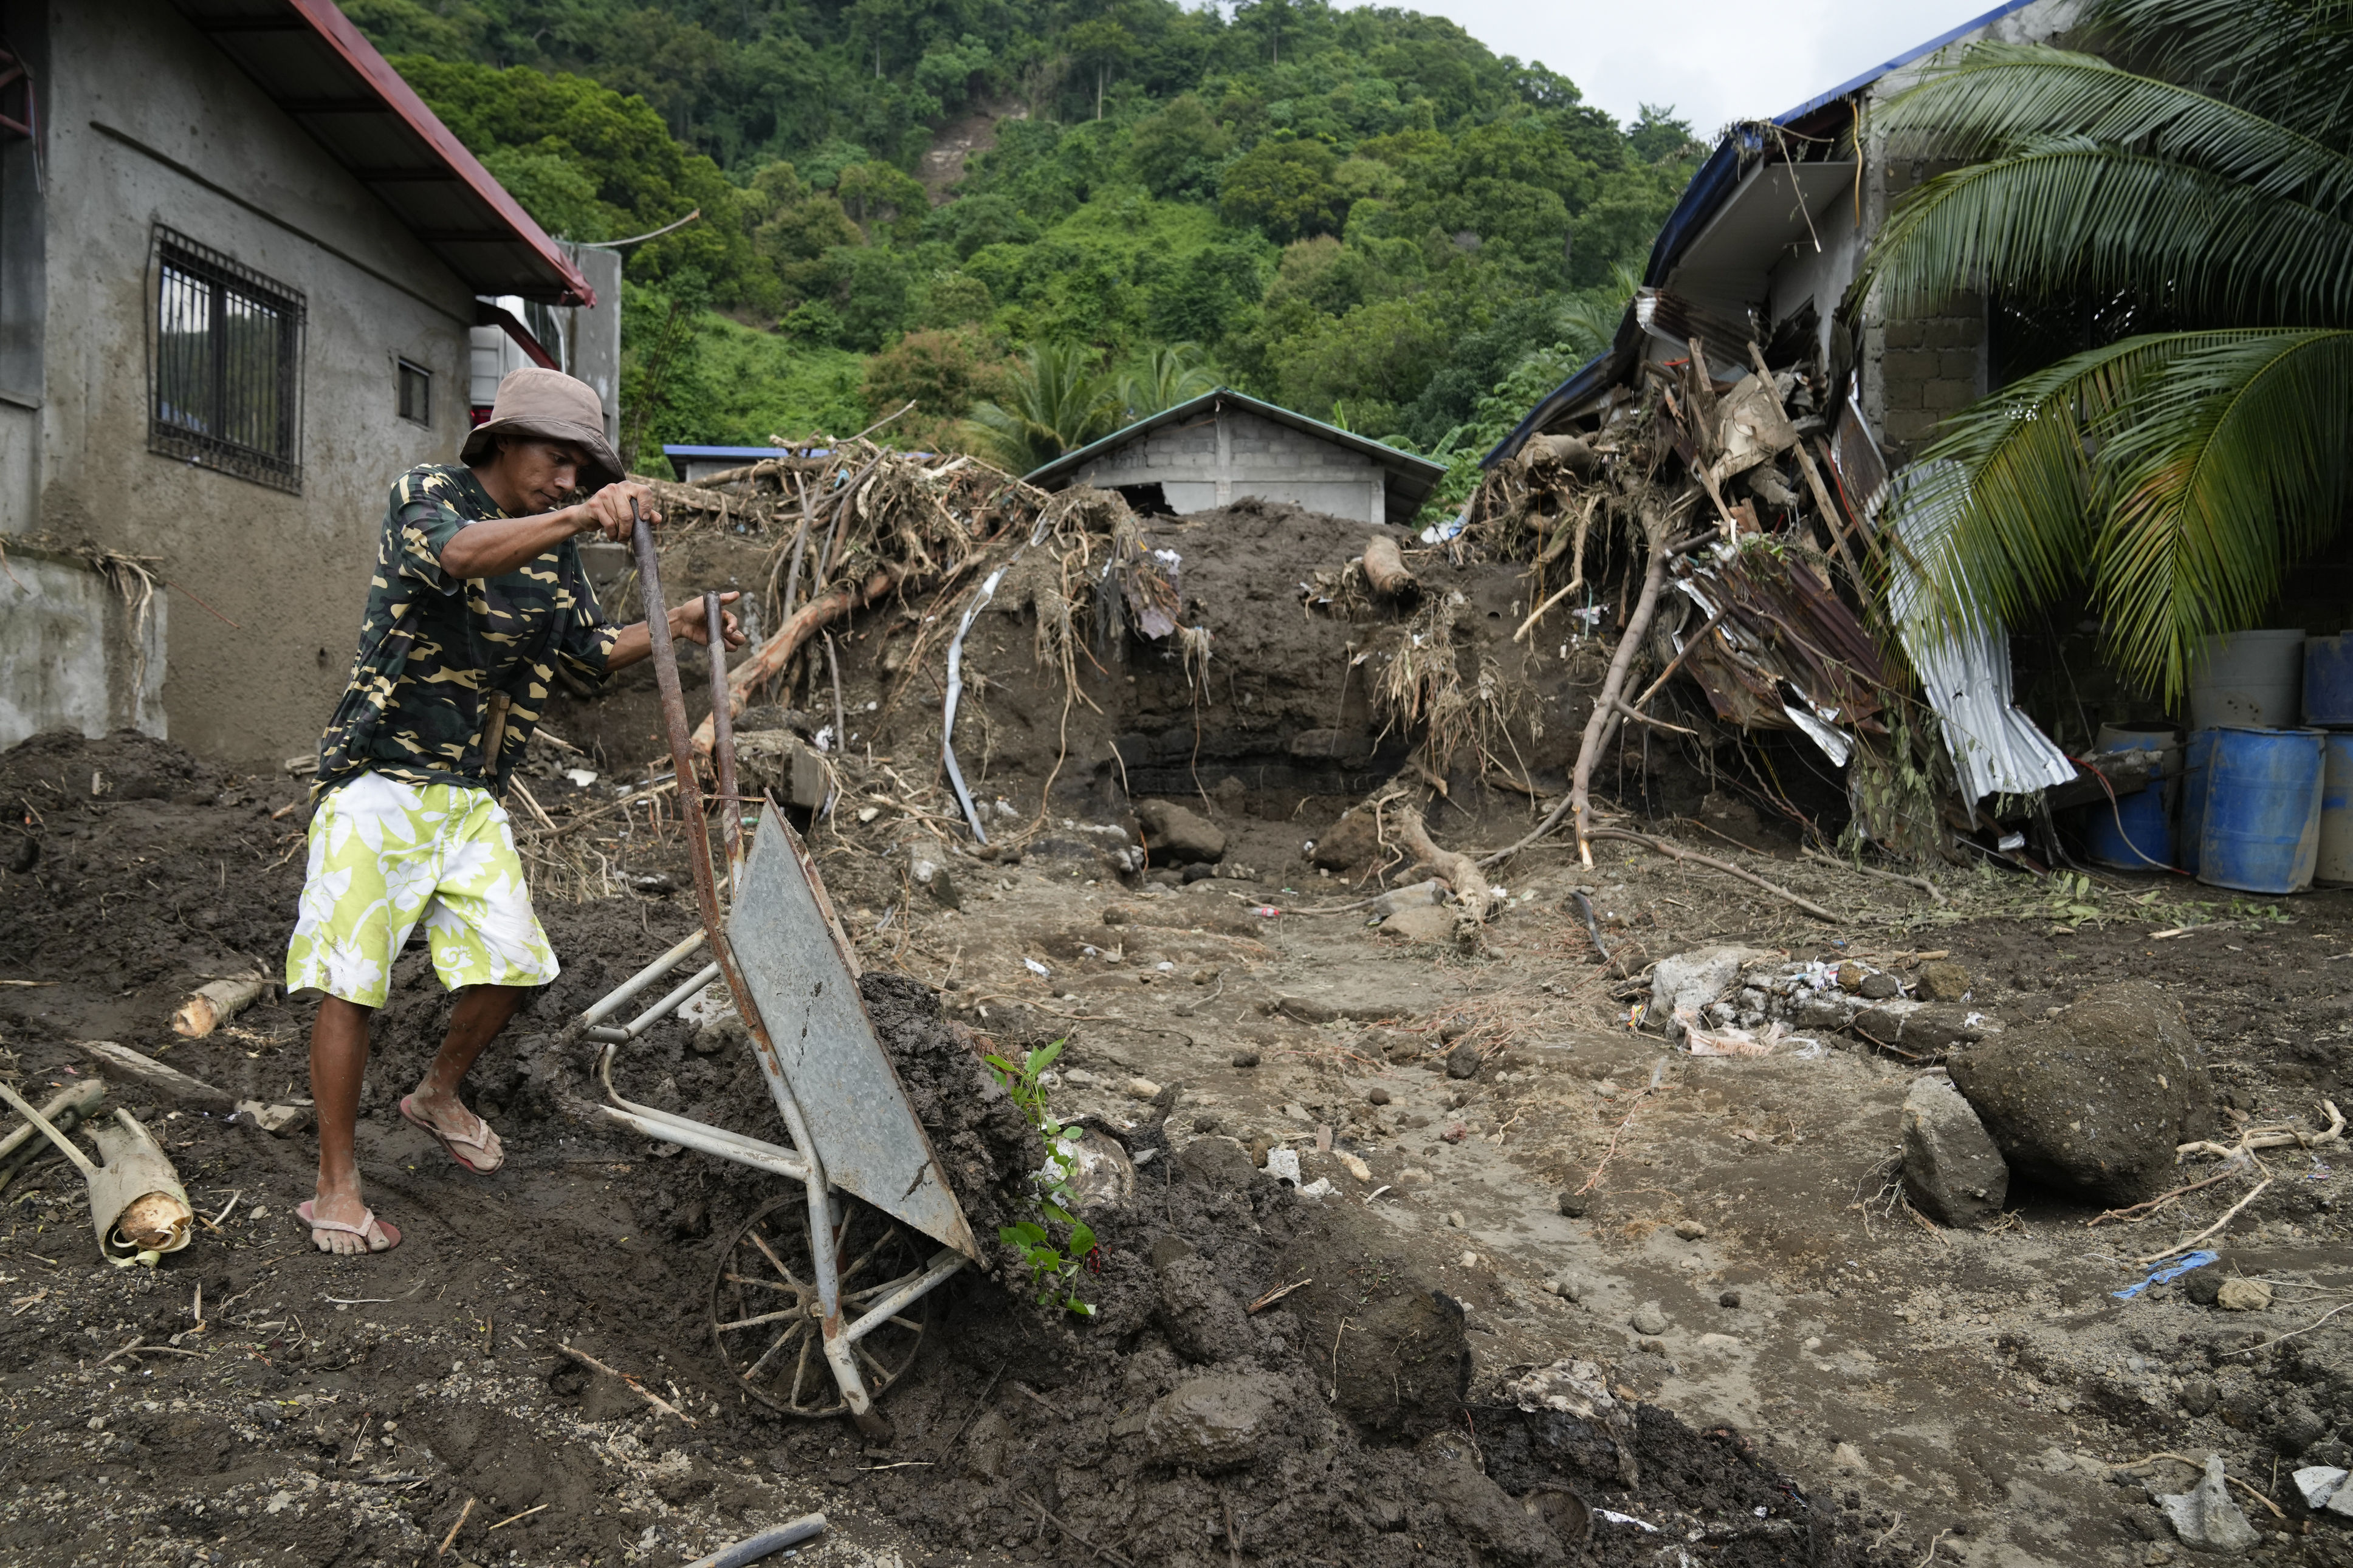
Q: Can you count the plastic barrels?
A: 6